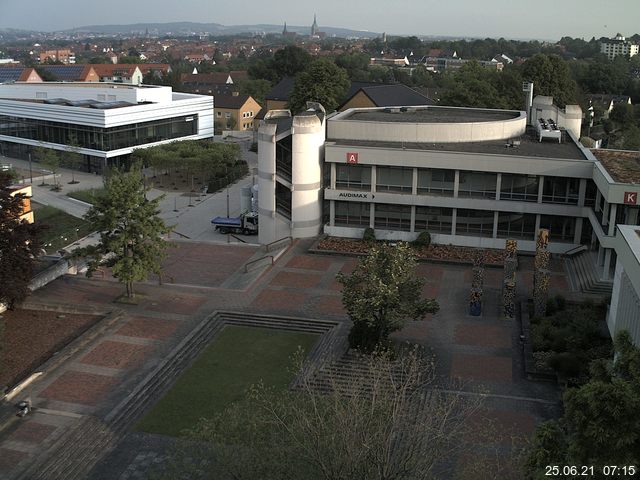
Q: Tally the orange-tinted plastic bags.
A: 0